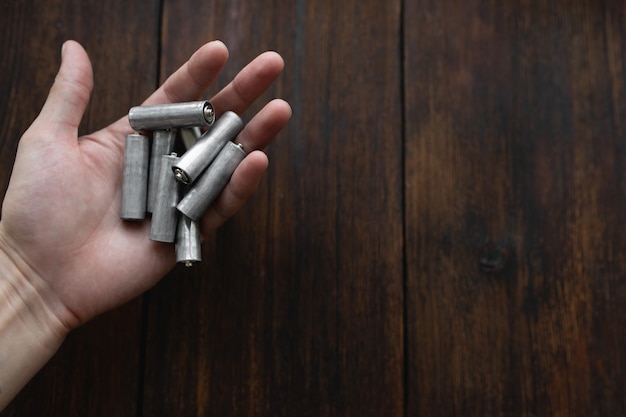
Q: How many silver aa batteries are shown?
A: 8